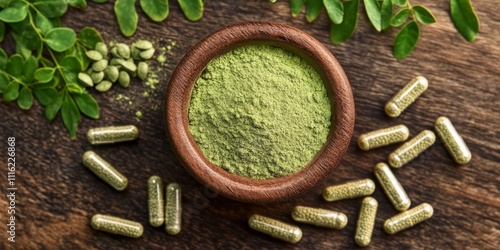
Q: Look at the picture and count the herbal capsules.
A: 15